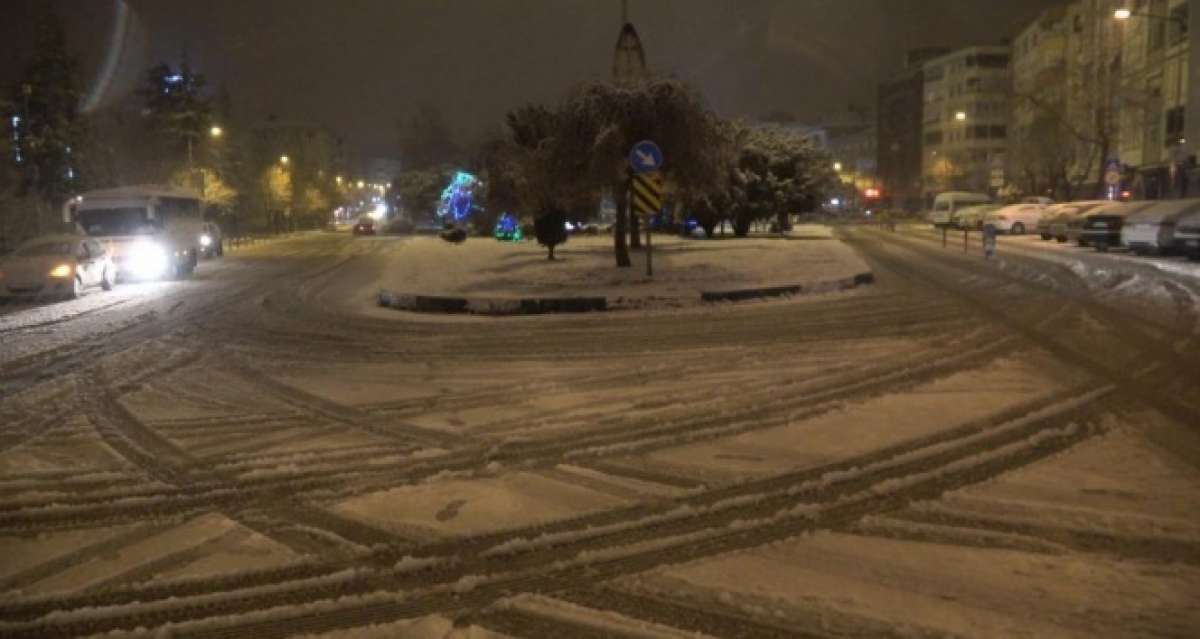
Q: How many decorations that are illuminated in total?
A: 2